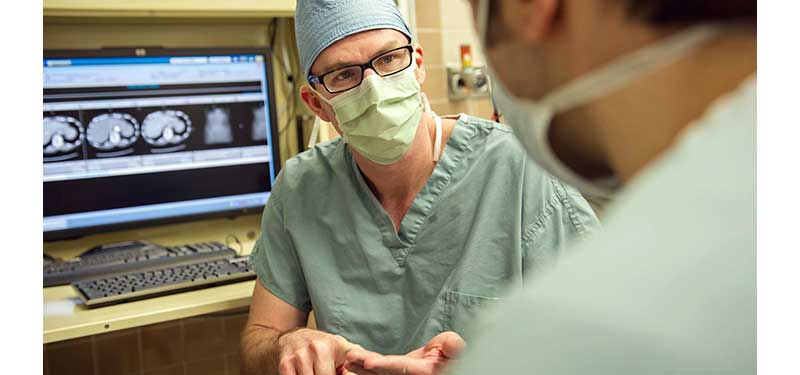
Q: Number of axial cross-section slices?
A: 3